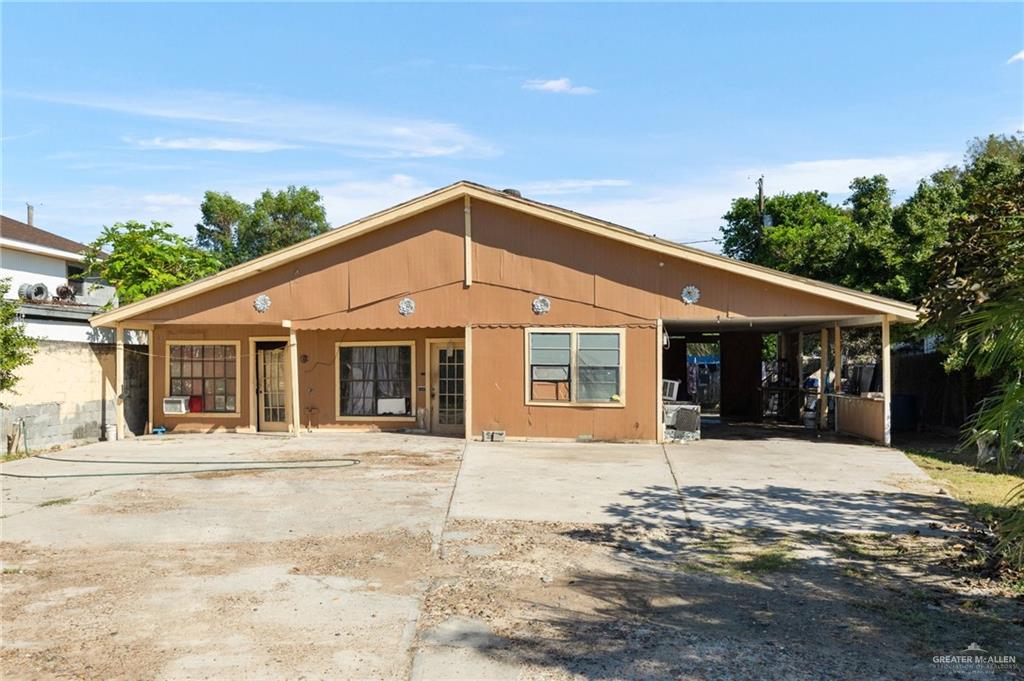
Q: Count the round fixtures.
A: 4